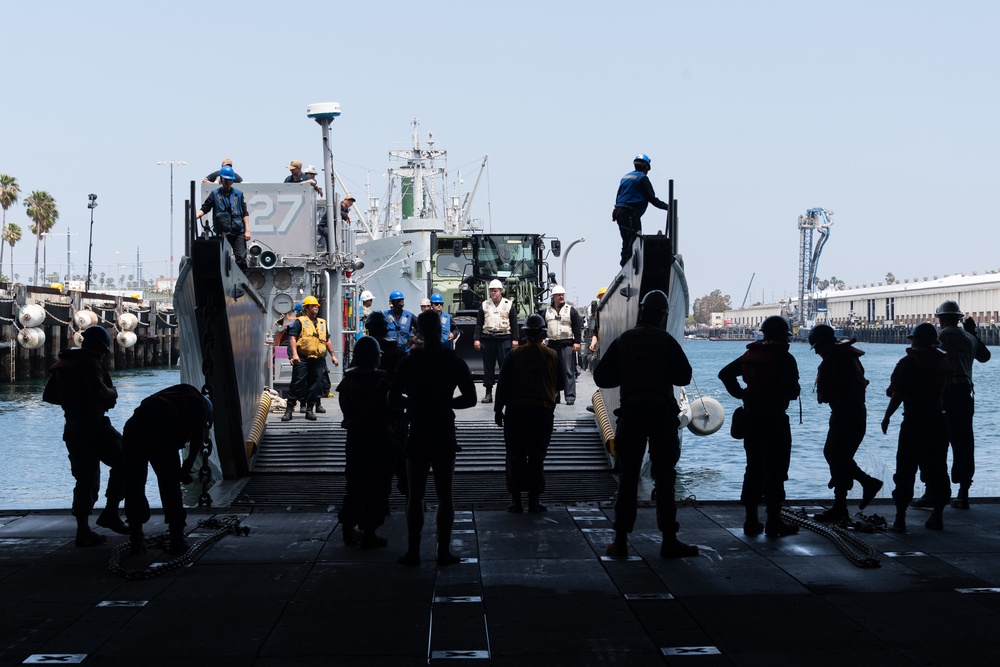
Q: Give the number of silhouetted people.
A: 11